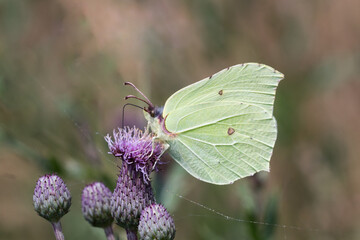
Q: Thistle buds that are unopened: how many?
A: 3